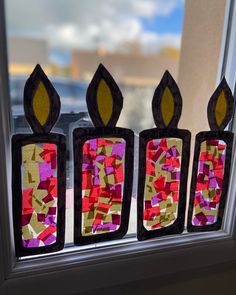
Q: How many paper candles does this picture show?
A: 4